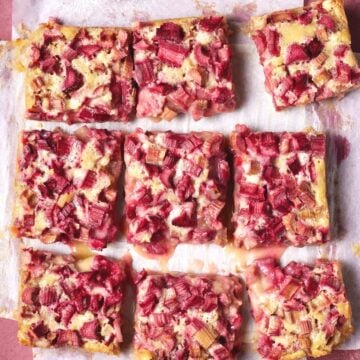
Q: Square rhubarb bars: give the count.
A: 9